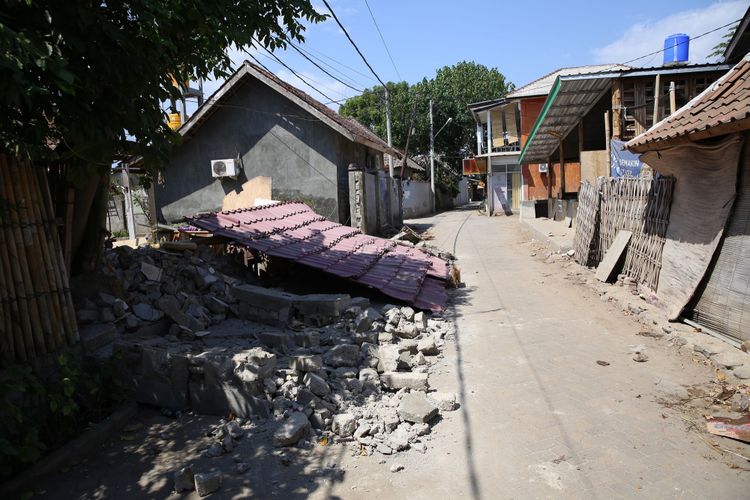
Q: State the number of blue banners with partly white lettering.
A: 1